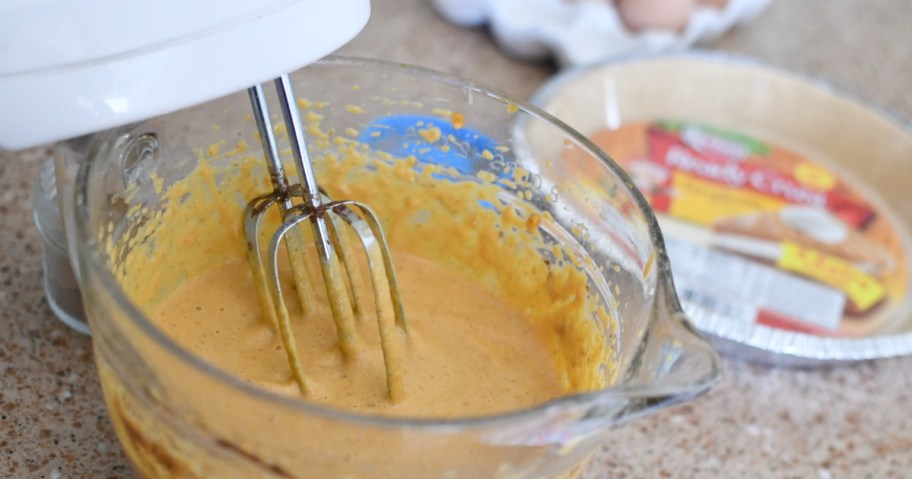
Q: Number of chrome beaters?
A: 2